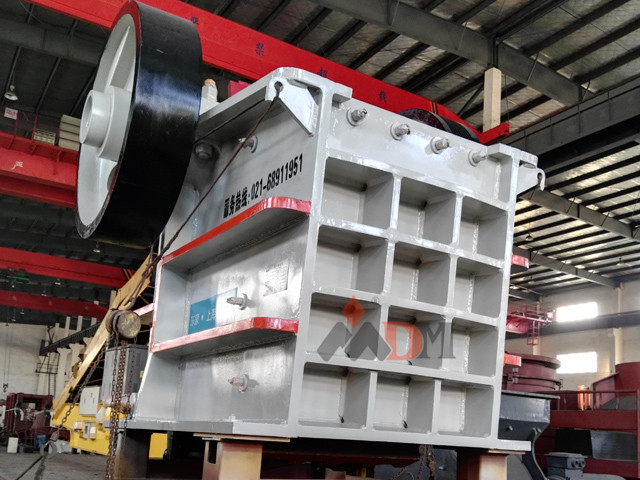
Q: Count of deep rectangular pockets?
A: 12